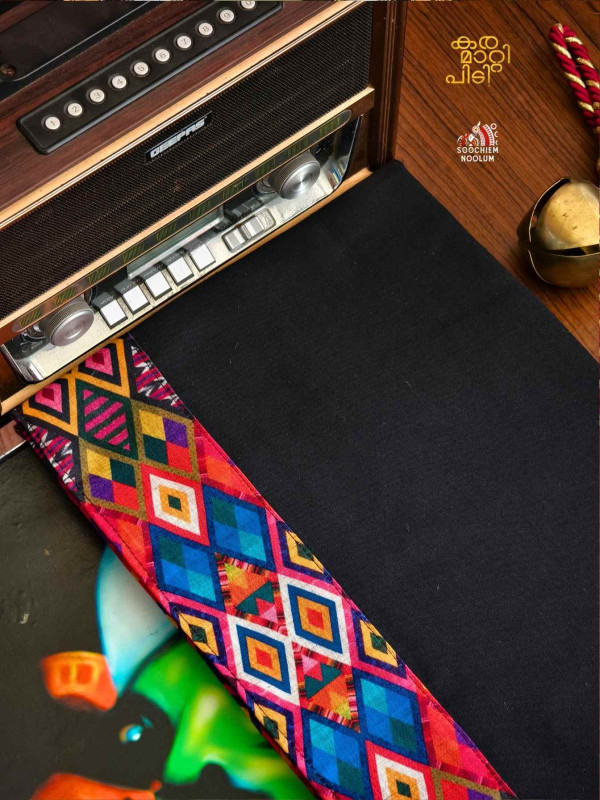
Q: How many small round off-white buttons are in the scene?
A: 10